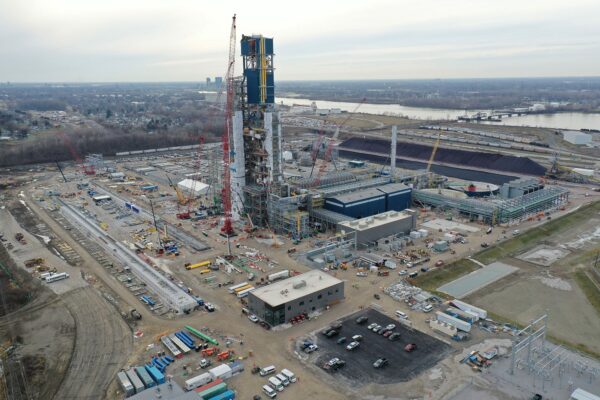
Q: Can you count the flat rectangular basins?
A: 2